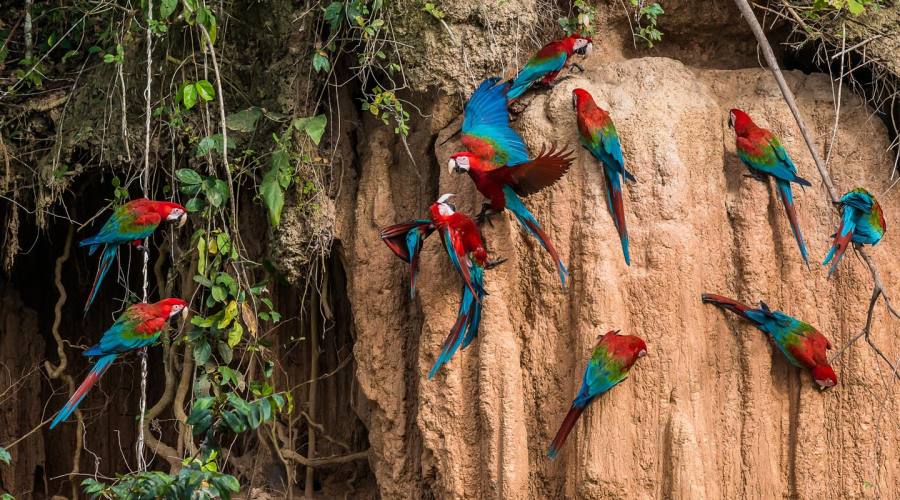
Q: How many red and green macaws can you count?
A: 11